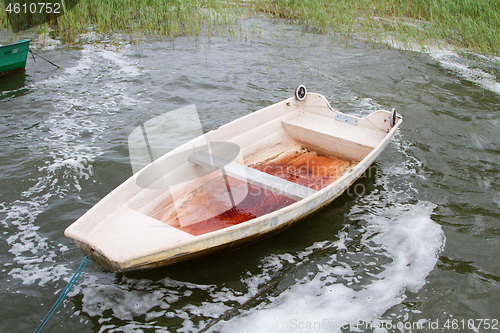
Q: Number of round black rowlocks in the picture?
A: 2